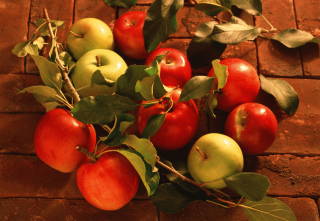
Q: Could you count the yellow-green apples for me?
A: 3